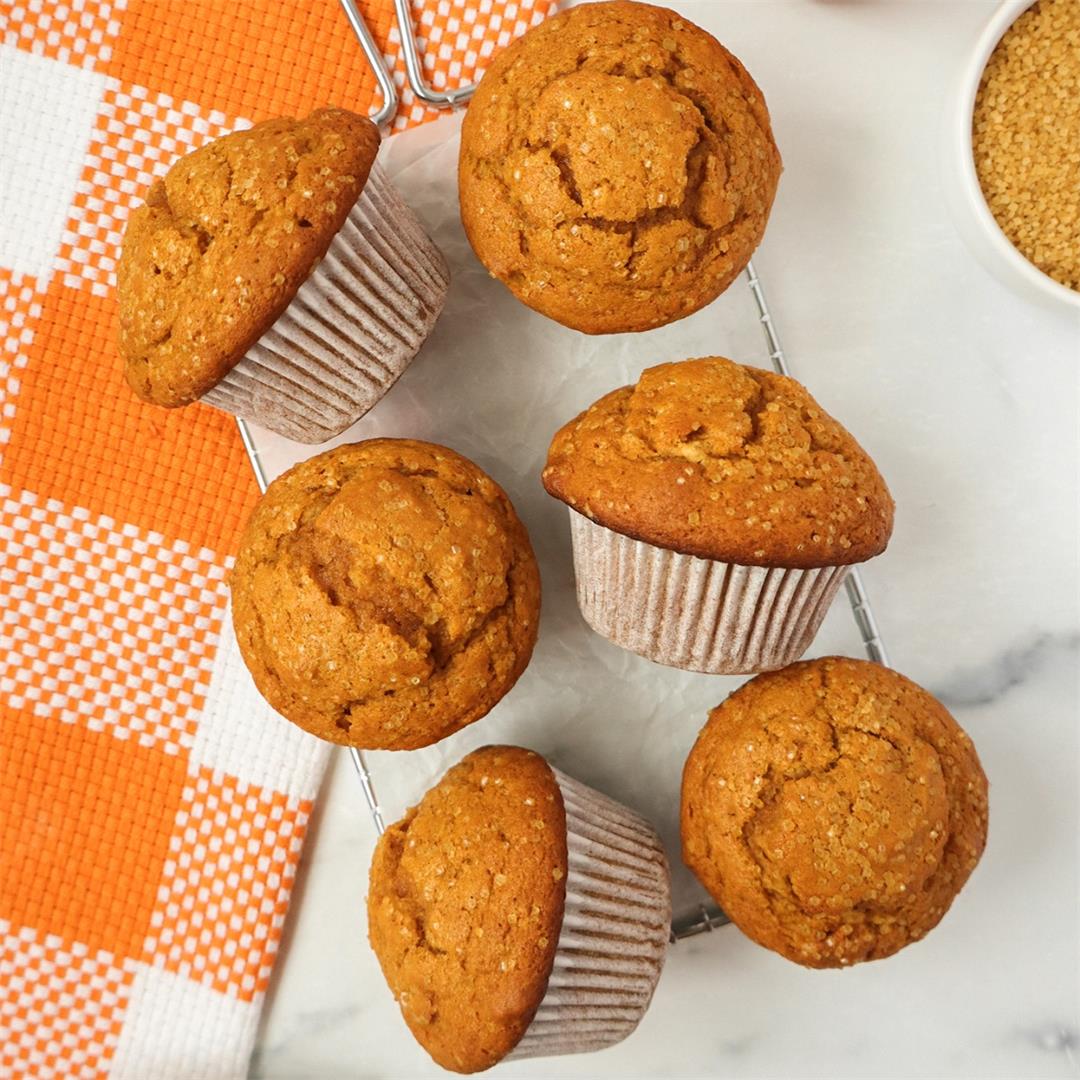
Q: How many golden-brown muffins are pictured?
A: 6